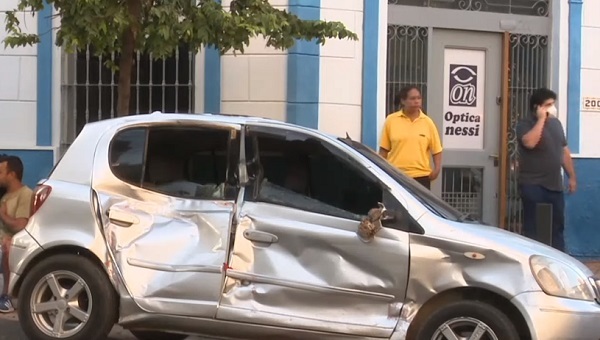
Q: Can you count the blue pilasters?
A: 5